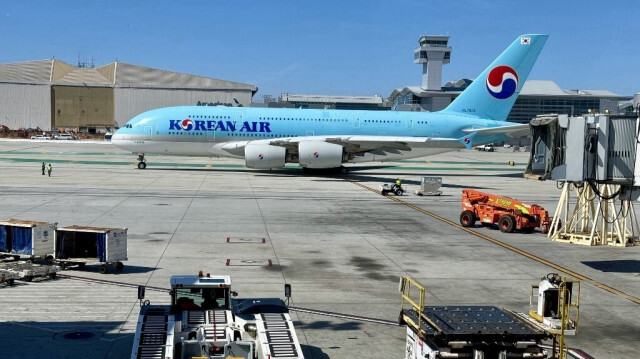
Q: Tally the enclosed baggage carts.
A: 2